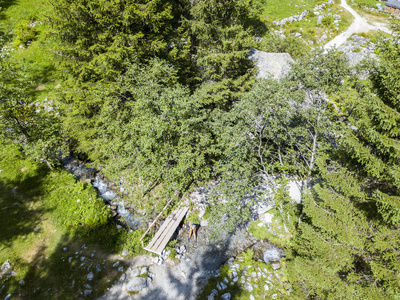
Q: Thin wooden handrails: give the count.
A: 1